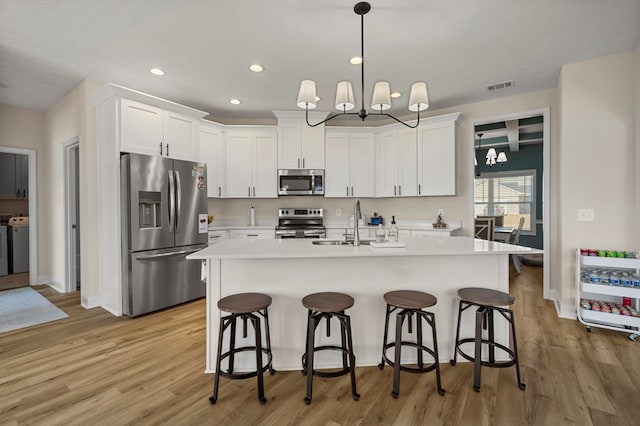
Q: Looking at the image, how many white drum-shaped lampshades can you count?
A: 4